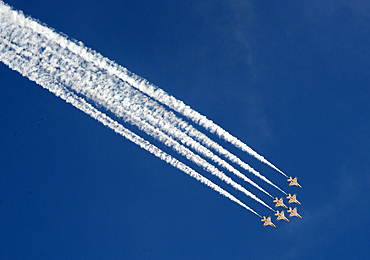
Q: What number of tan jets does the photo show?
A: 6